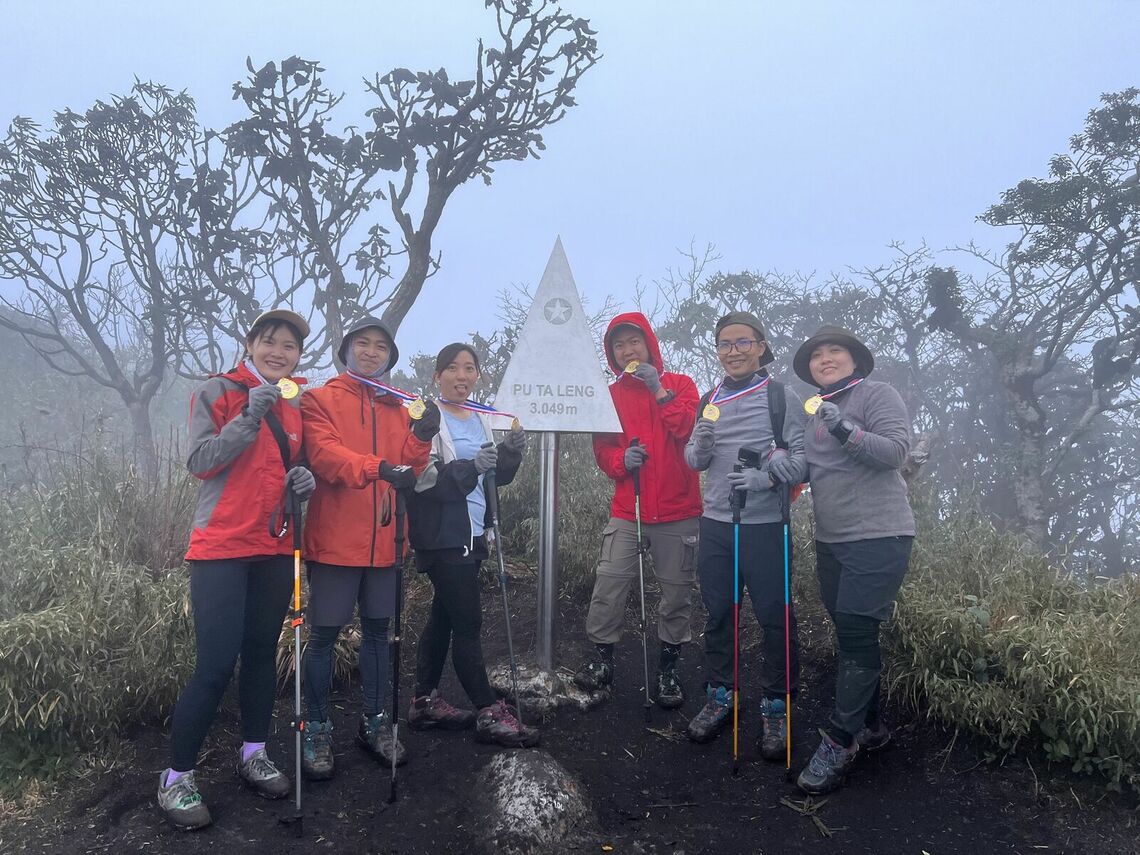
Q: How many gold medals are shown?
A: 6